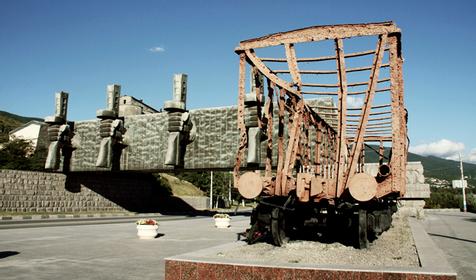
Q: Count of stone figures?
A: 4